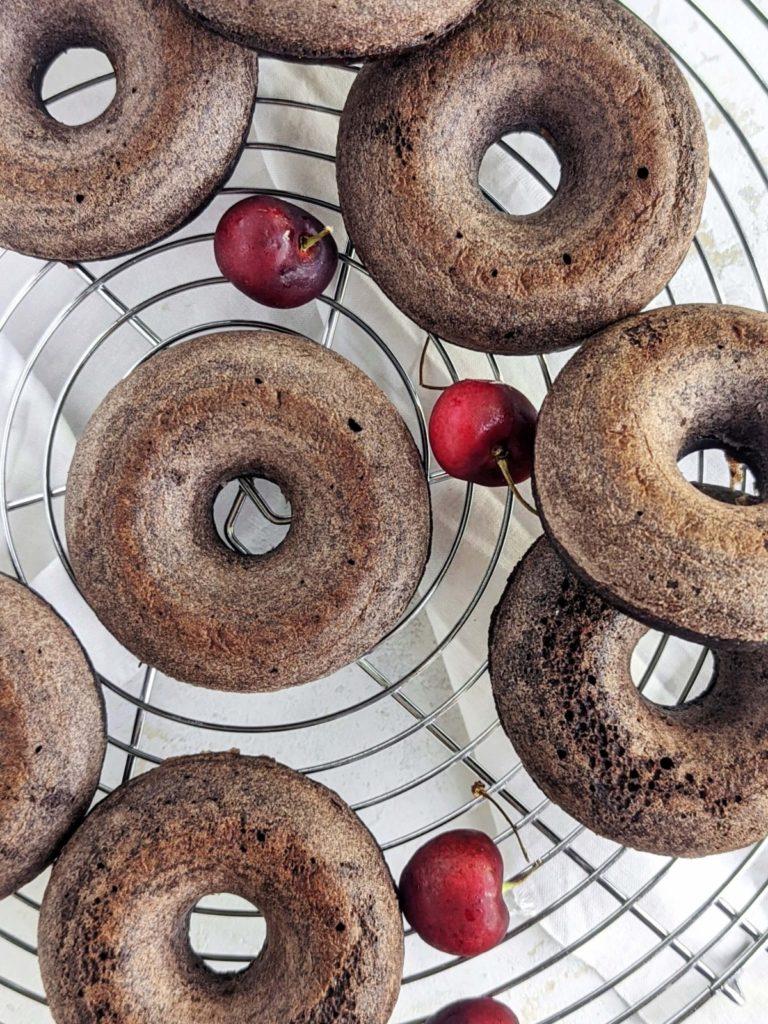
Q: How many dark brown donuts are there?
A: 8